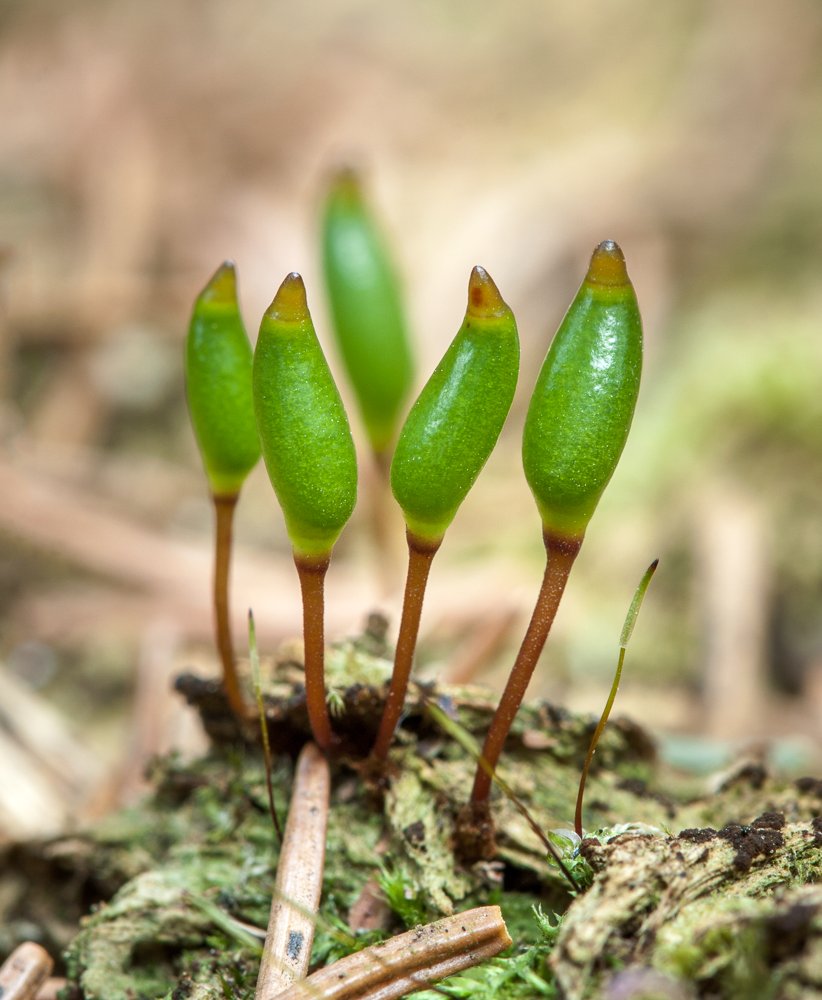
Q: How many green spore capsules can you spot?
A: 5